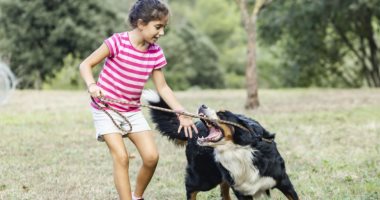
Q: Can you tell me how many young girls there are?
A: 1